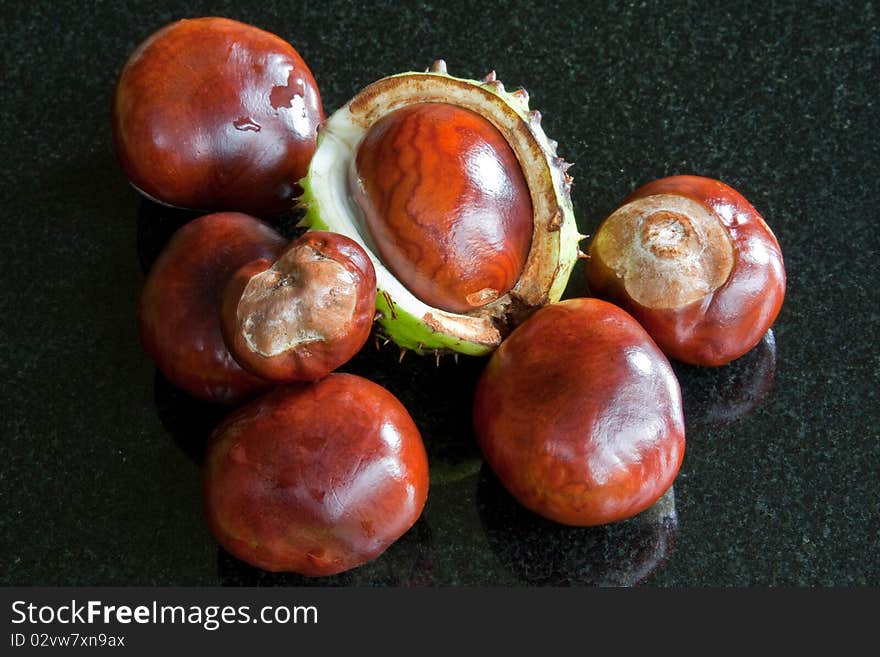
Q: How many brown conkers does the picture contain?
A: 7